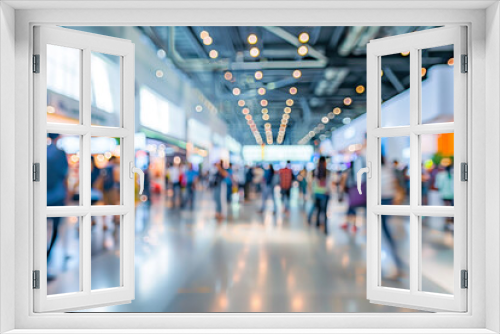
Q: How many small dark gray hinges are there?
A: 6